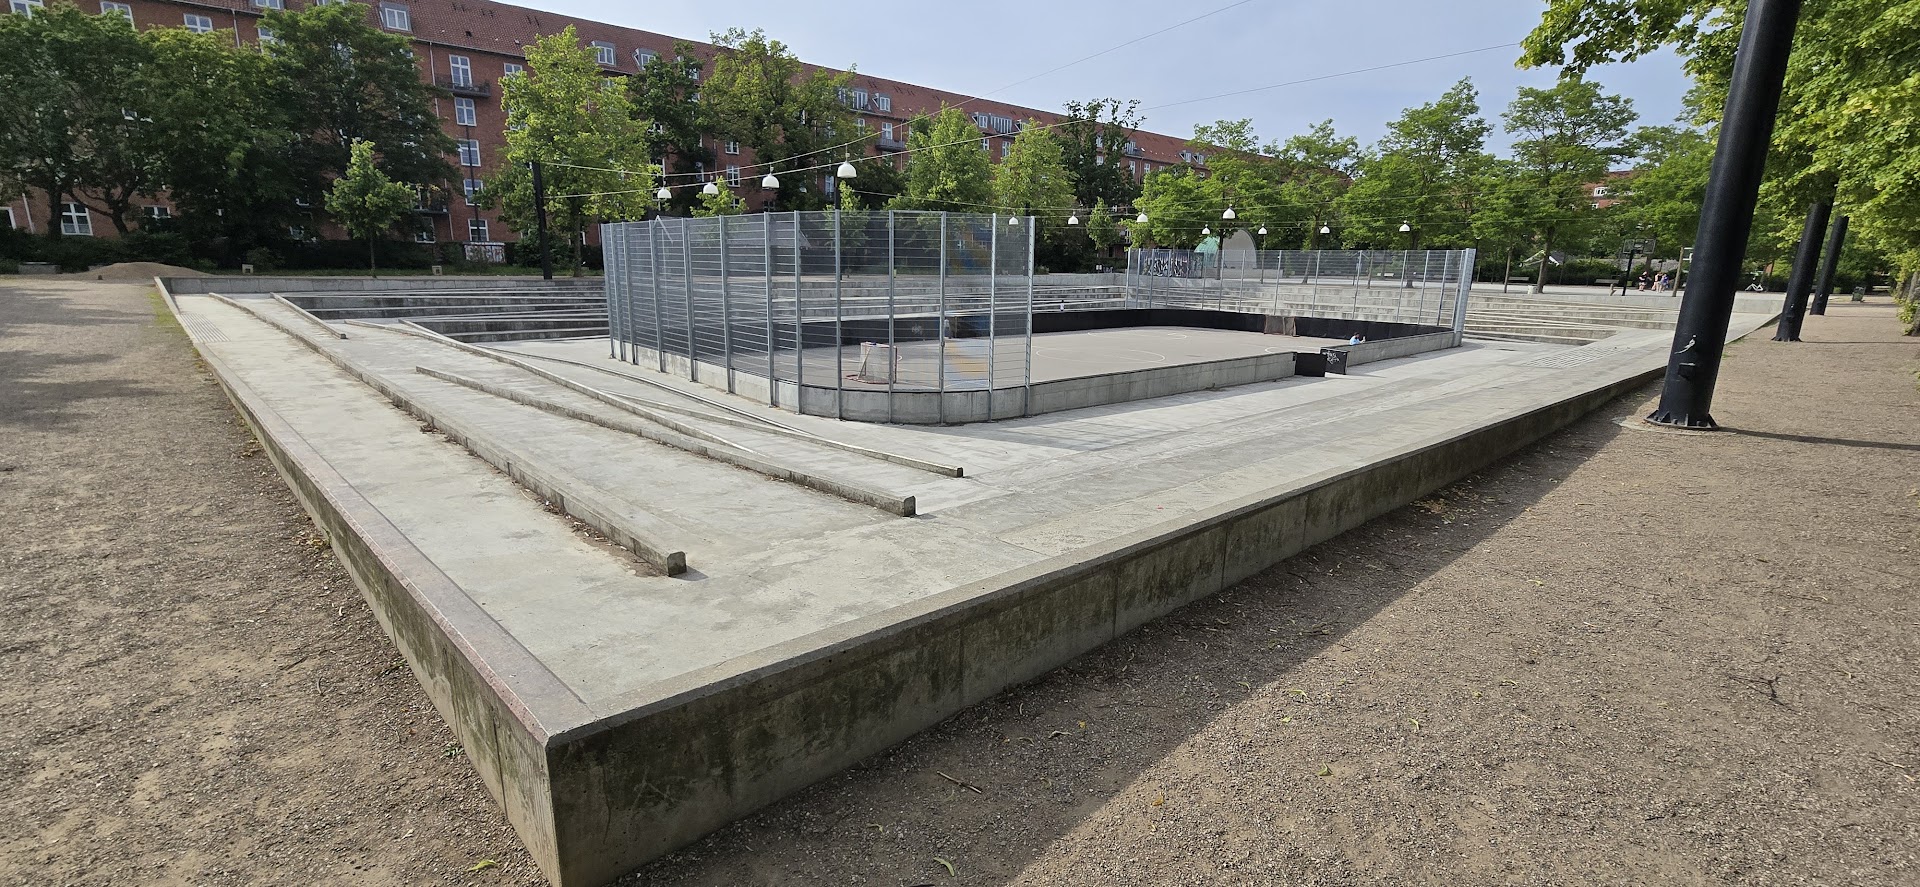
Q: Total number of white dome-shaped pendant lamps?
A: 12